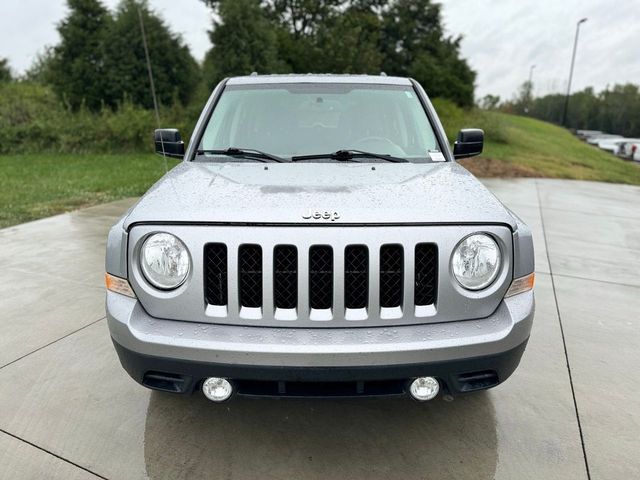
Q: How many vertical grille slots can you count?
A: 7